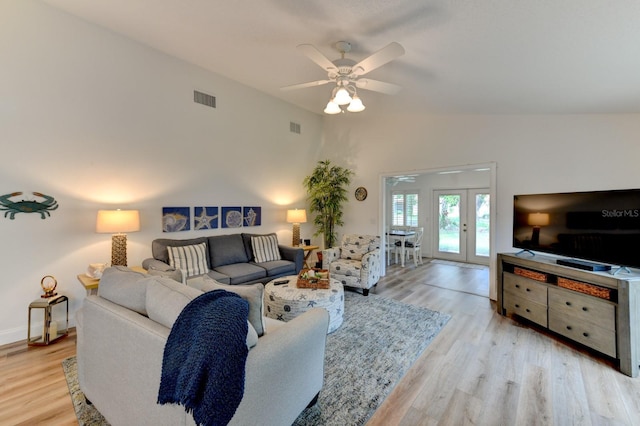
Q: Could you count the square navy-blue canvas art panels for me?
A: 4